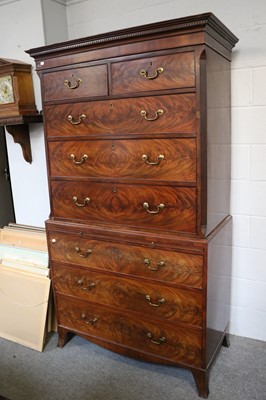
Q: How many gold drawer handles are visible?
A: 14